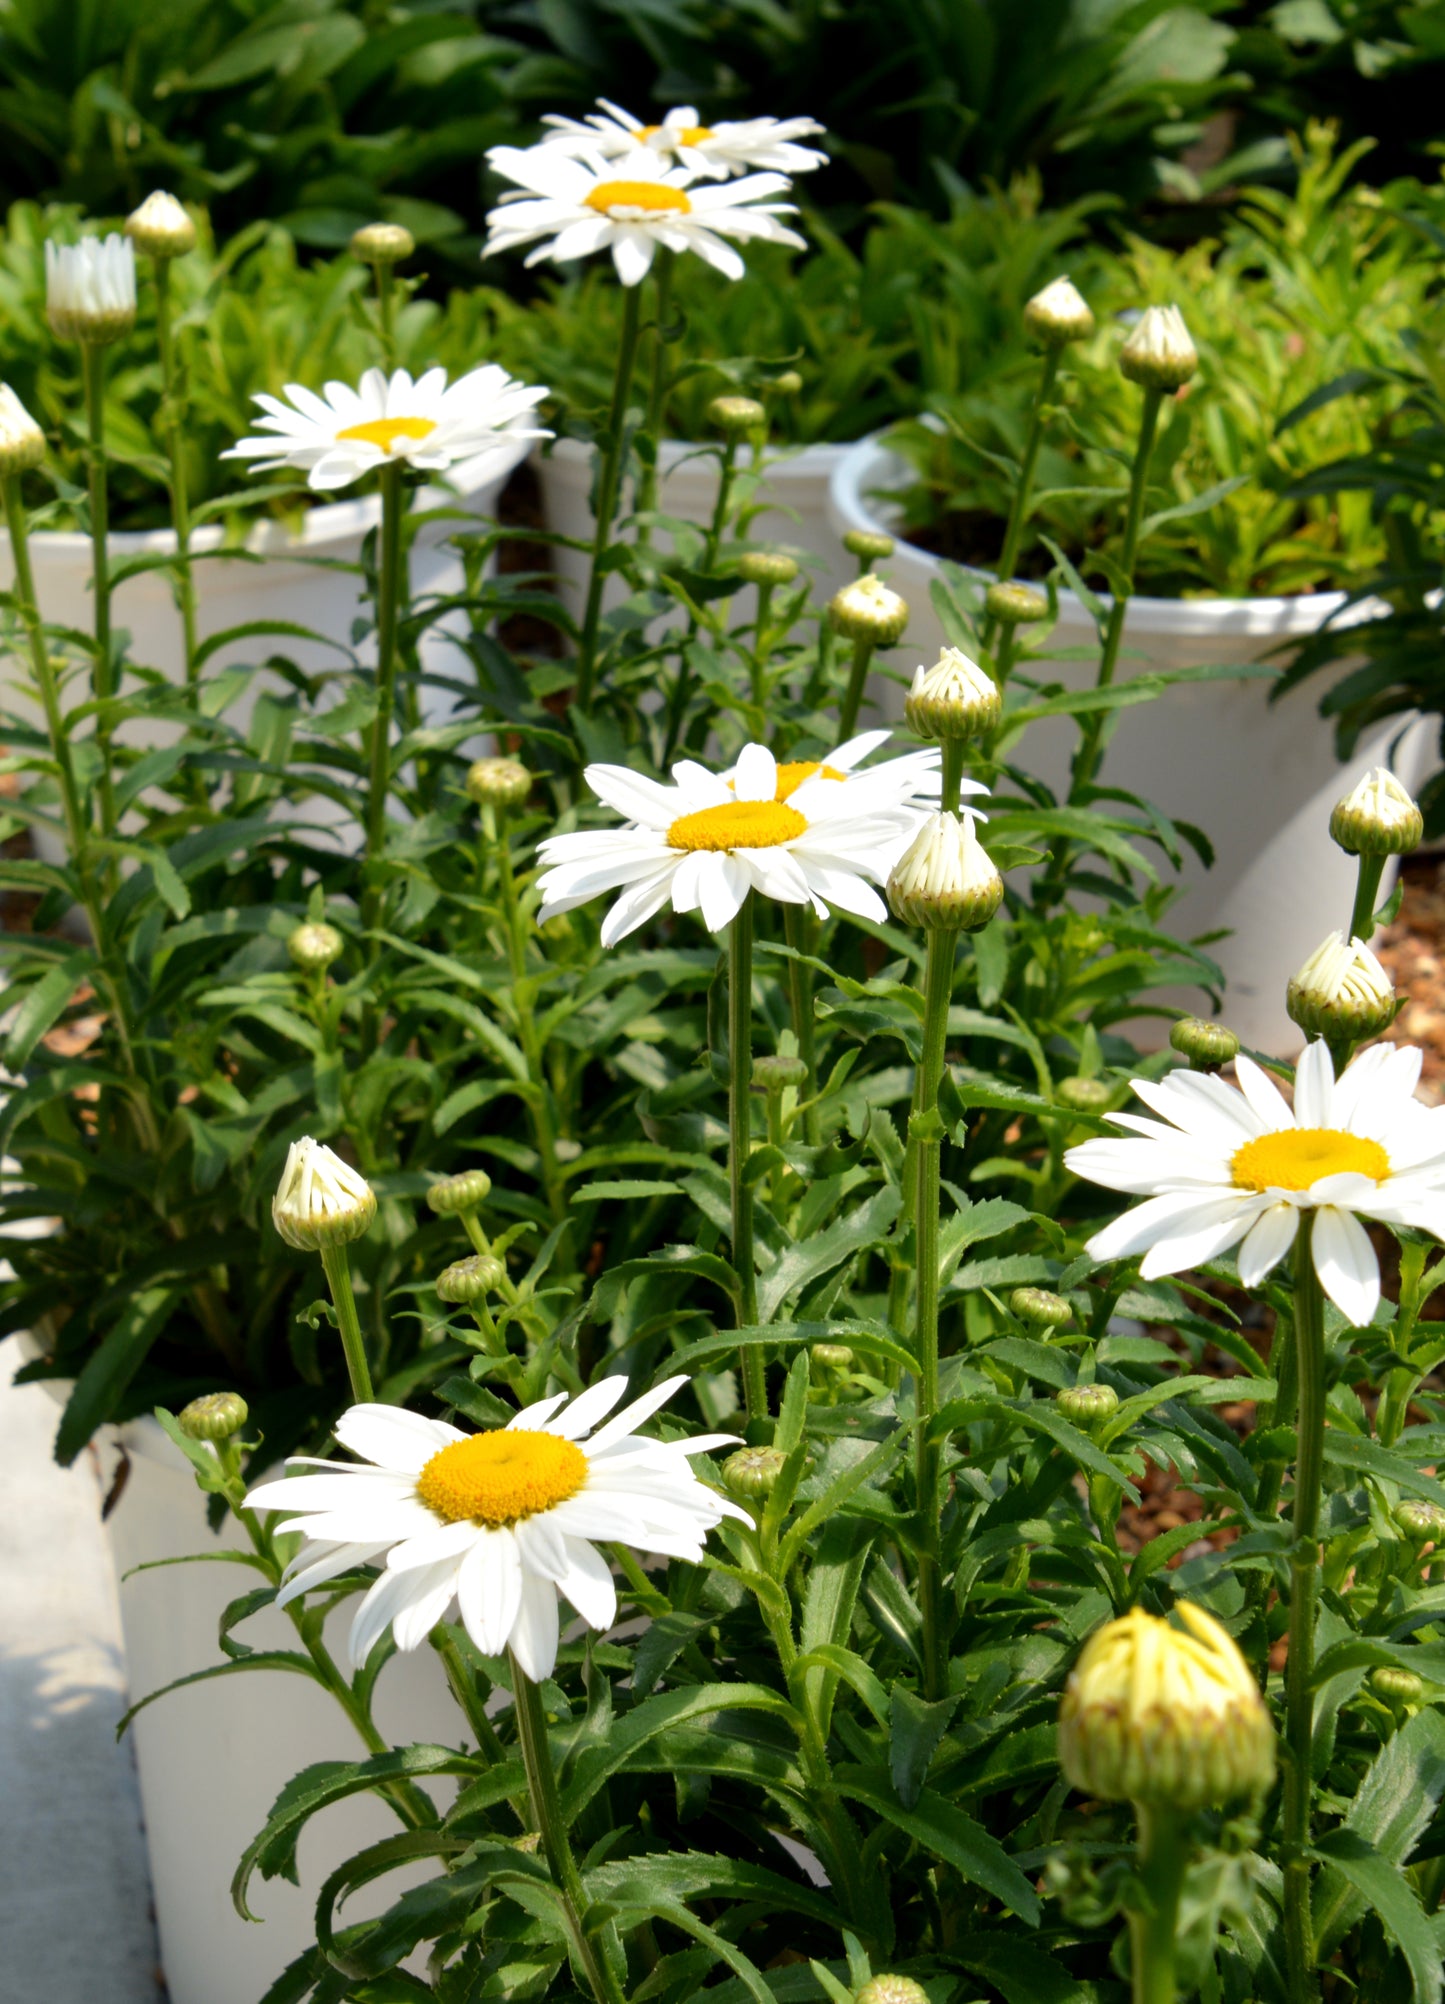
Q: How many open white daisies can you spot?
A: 7